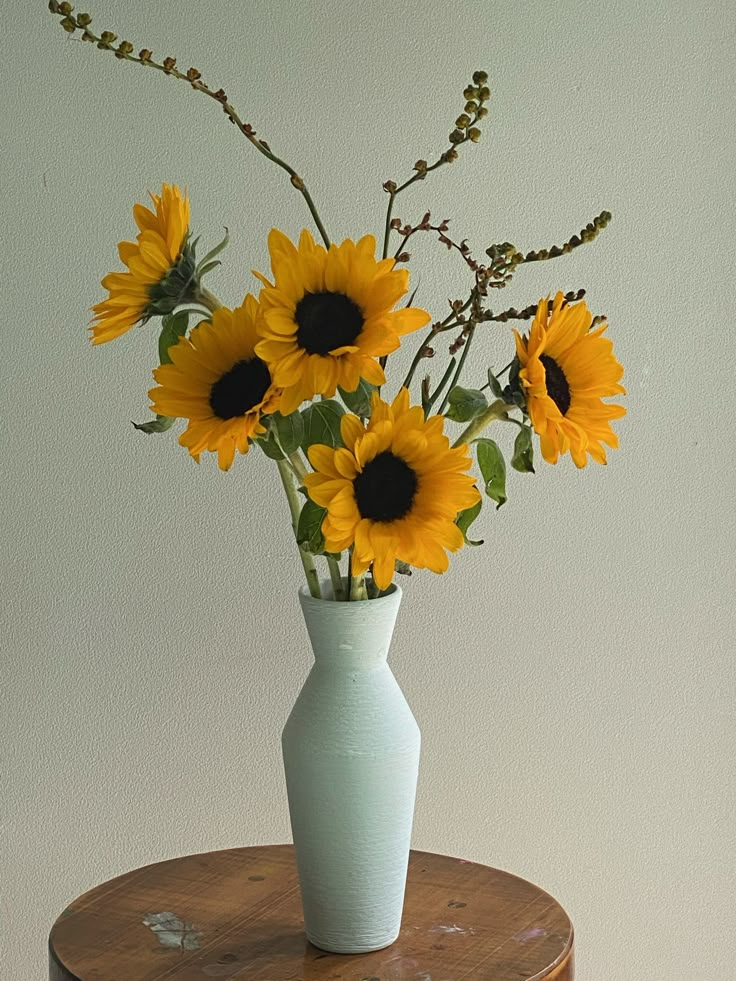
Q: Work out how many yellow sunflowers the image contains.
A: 5